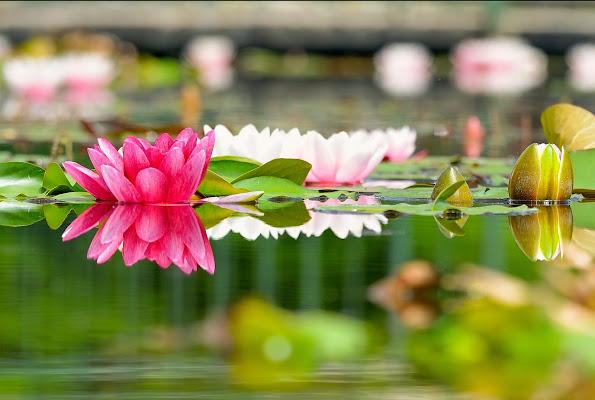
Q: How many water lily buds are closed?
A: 2